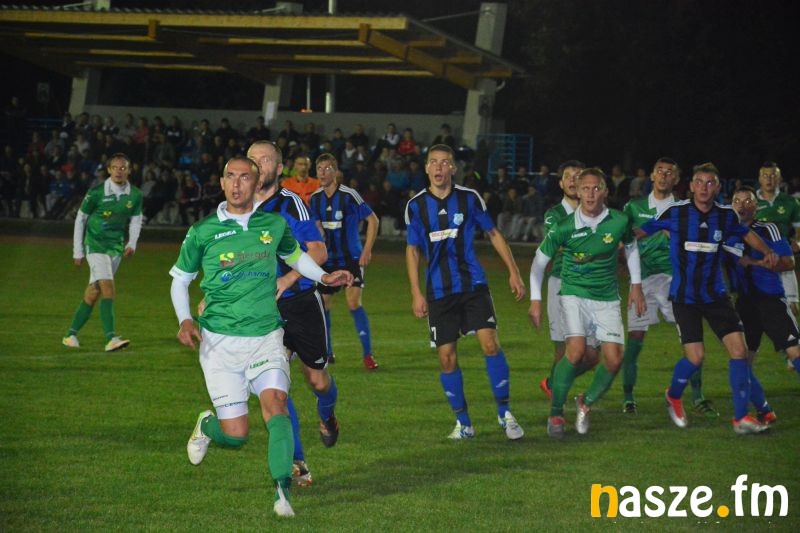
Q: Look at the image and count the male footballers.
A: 11